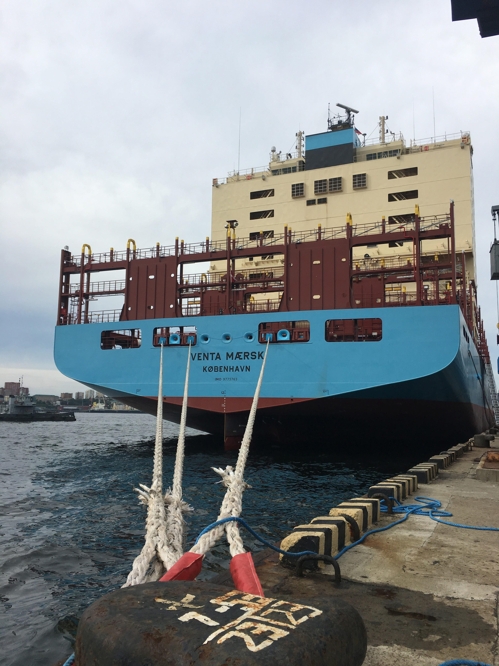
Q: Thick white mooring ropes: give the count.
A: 3